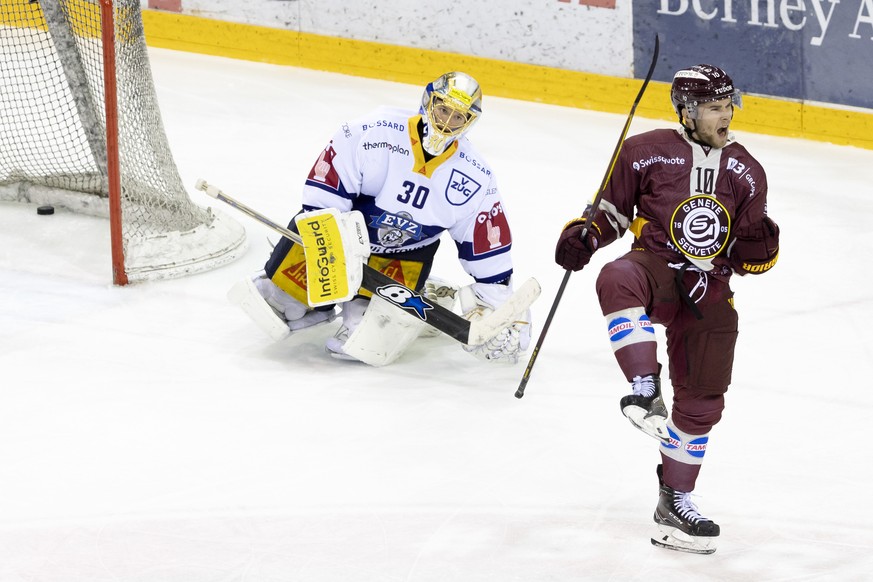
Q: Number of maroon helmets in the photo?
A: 1